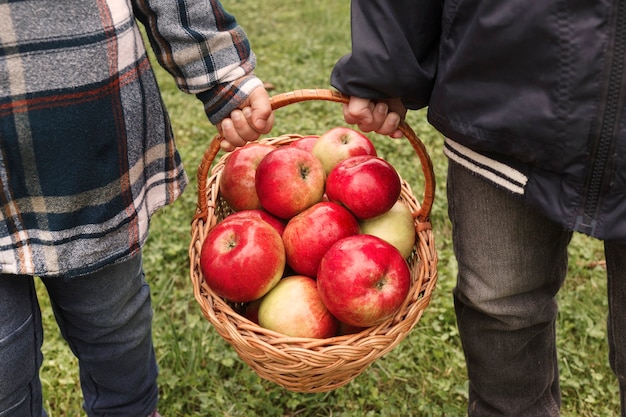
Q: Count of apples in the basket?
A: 11